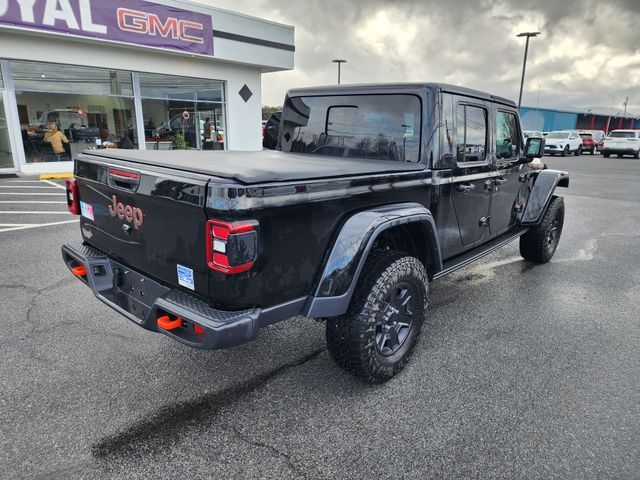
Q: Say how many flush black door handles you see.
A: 2